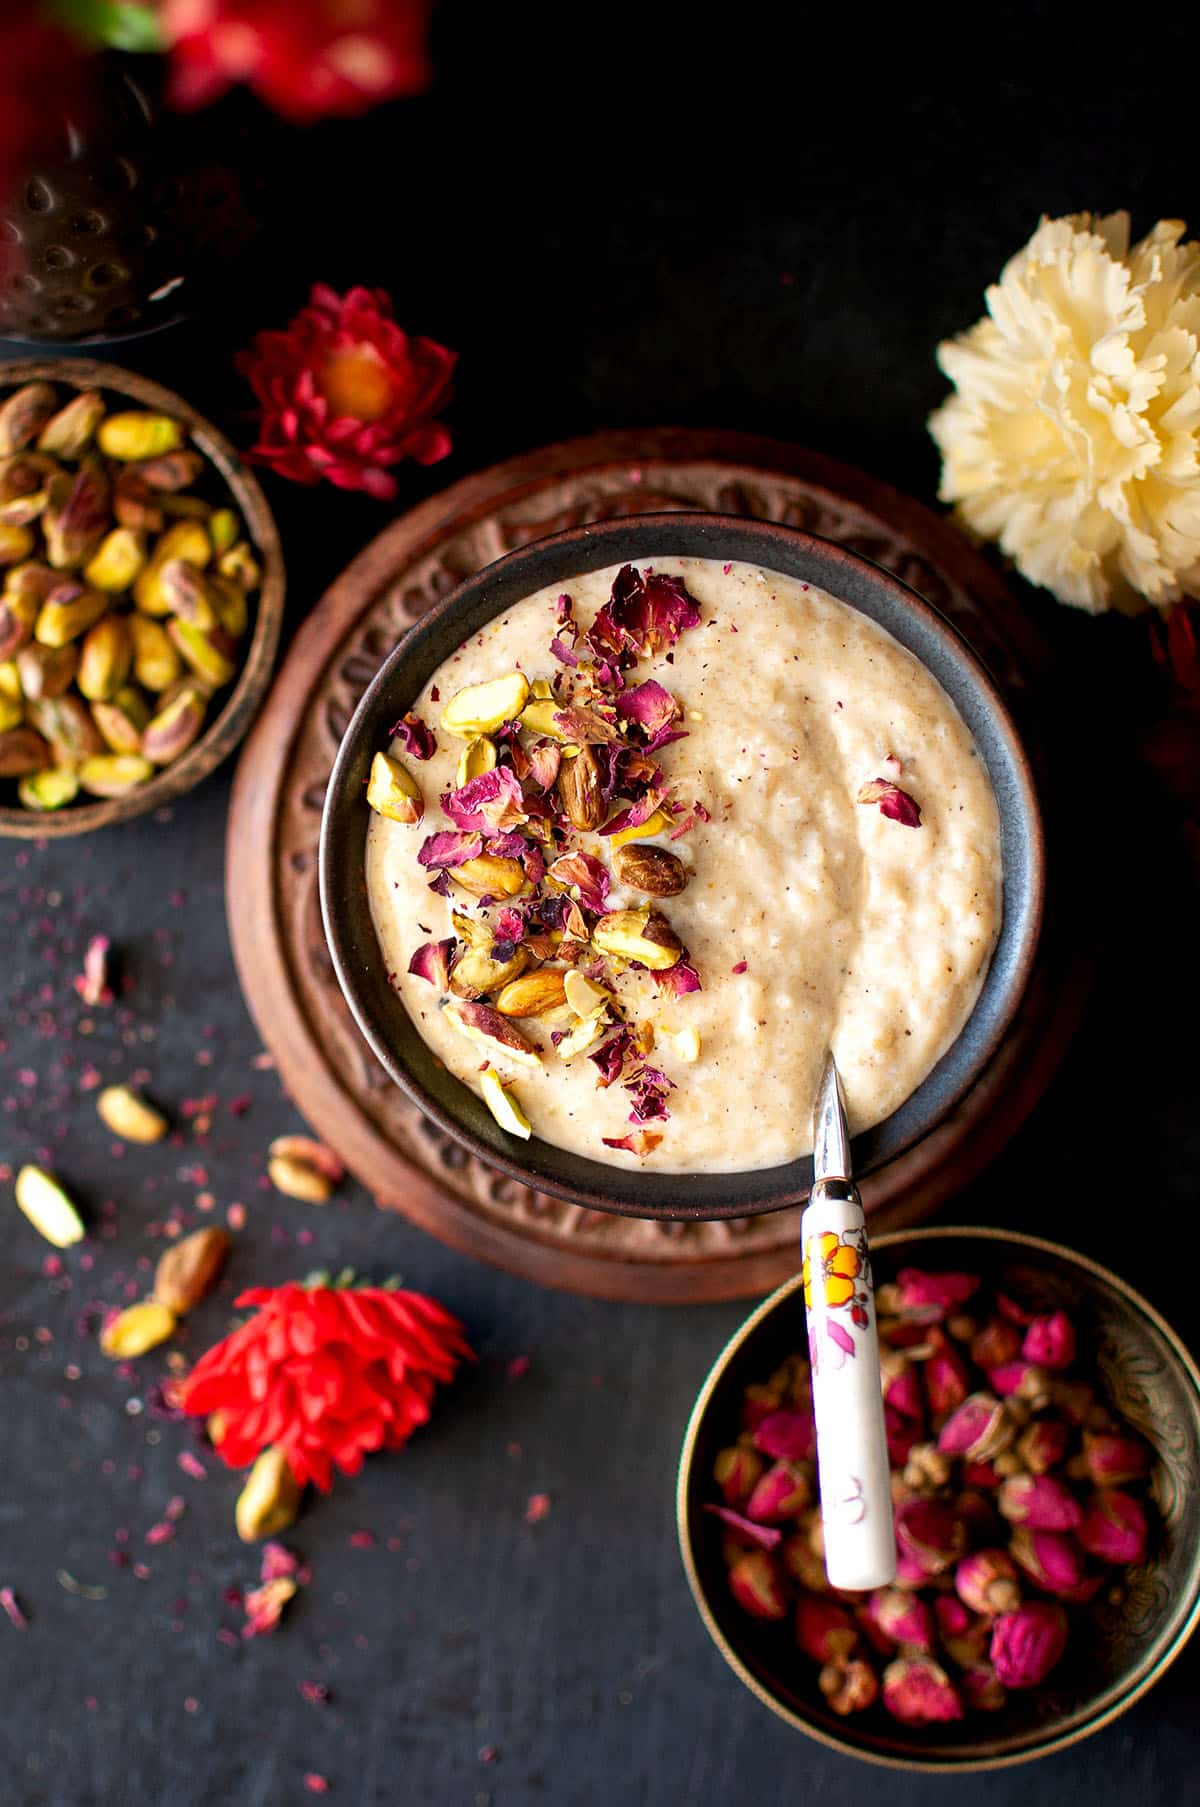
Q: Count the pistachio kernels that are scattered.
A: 6